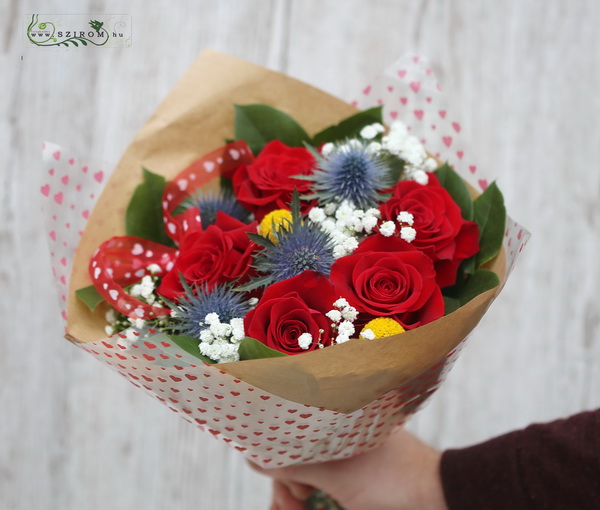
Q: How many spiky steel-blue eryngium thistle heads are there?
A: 4